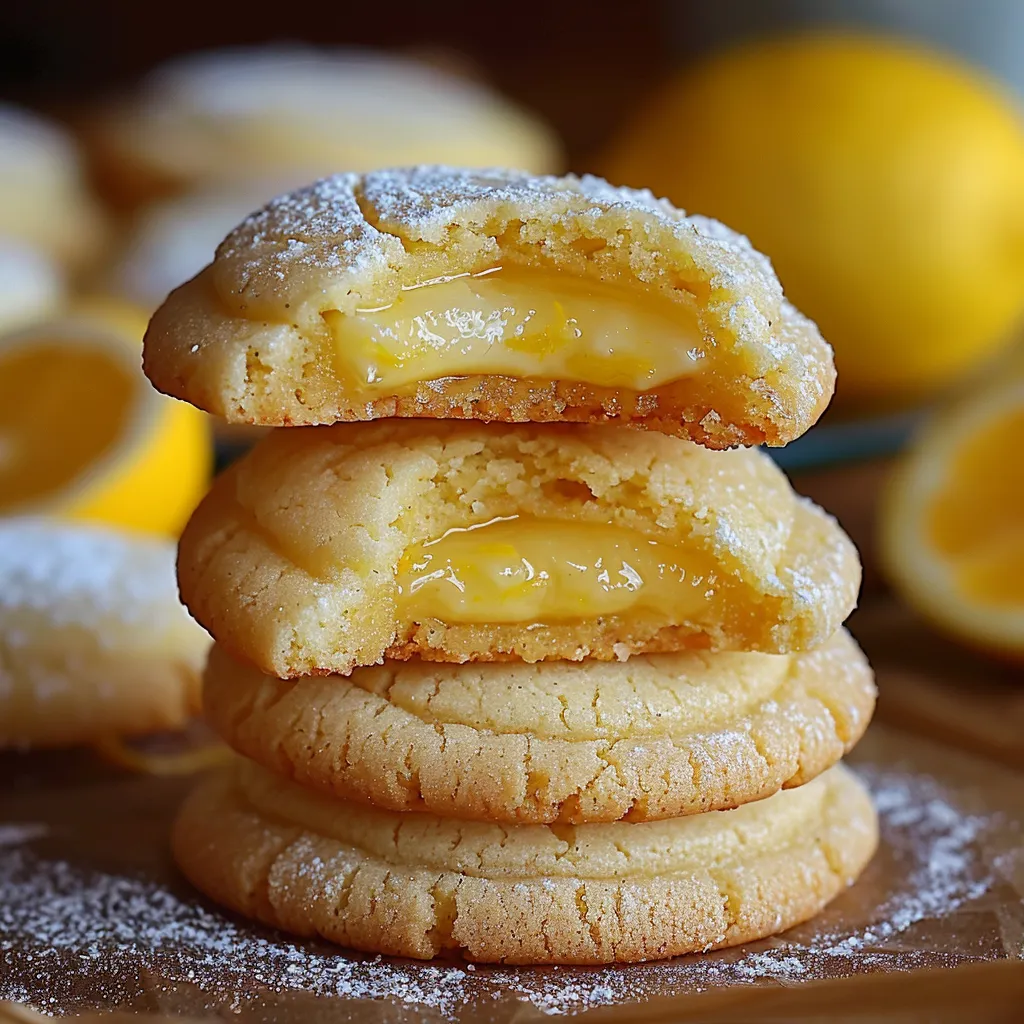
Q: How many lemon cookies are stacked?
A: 4